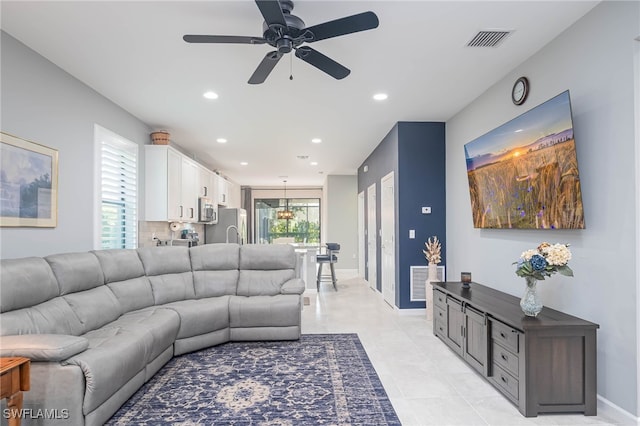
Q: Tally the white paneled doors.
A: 3